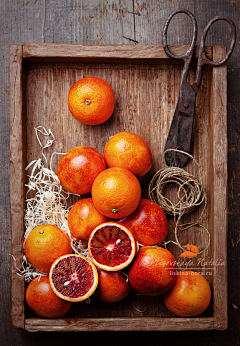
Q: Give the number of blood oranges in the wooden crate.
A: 13